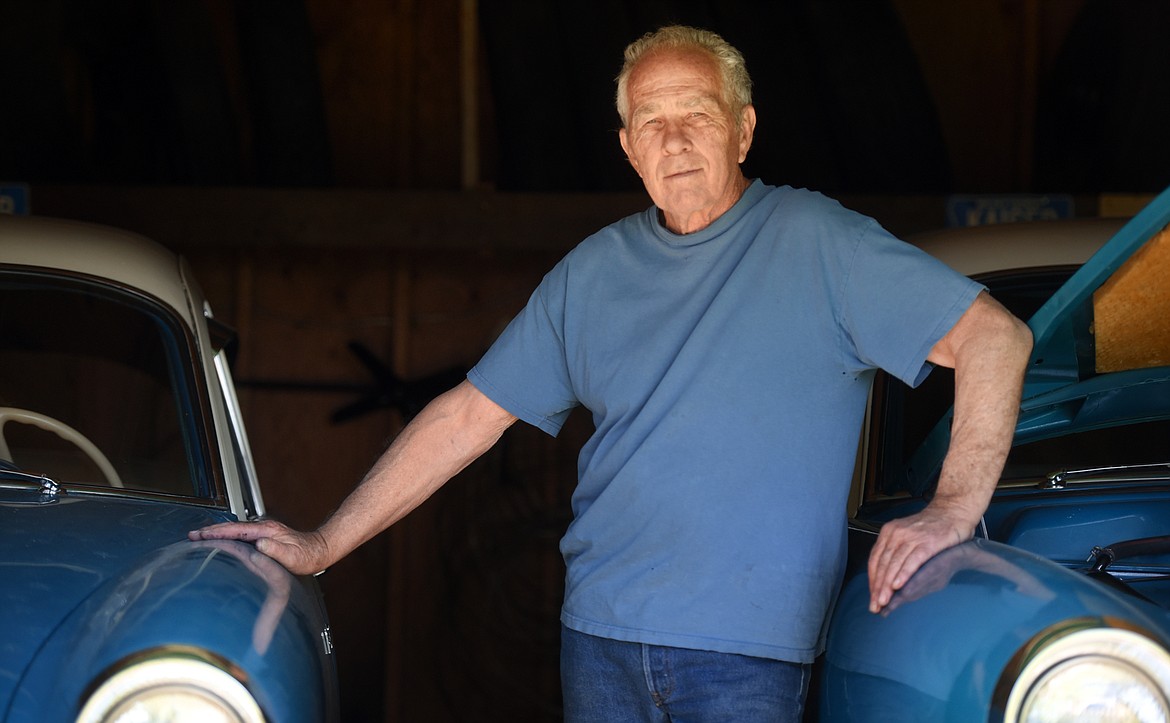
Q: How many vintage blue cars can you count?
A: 2